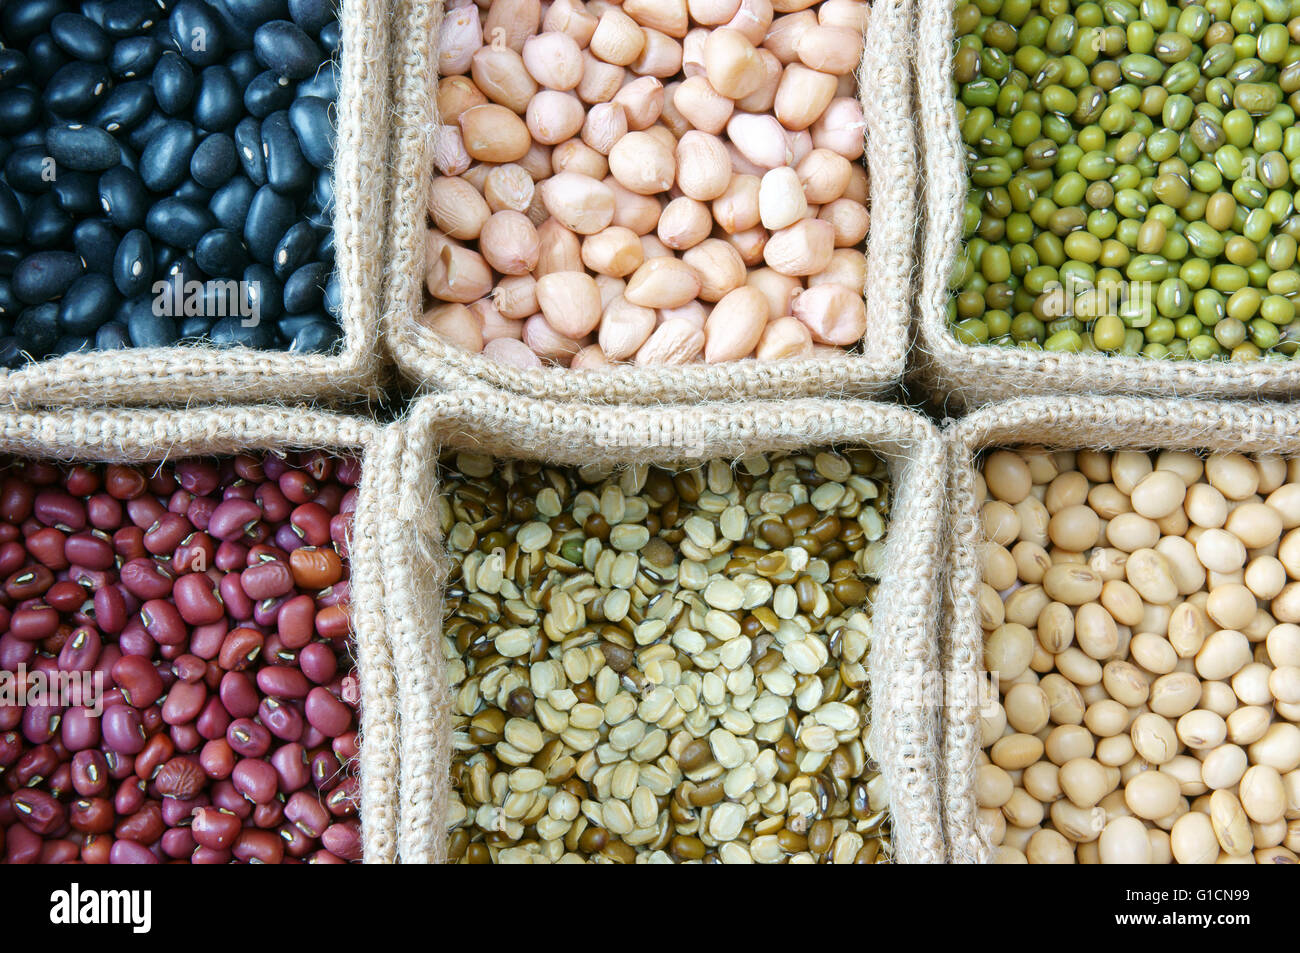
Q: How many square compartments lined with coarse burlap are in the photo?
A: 6